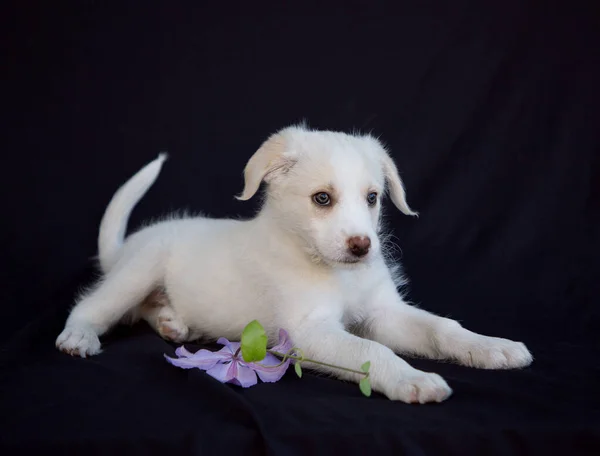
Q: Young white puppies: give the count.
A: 1